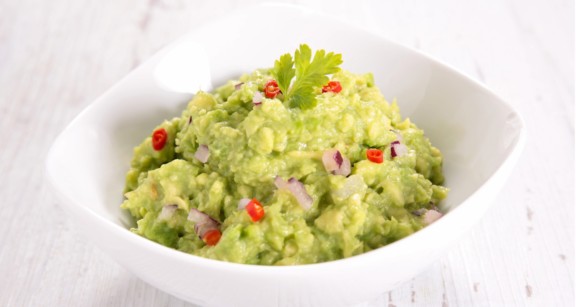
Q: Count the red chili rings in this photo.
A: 6